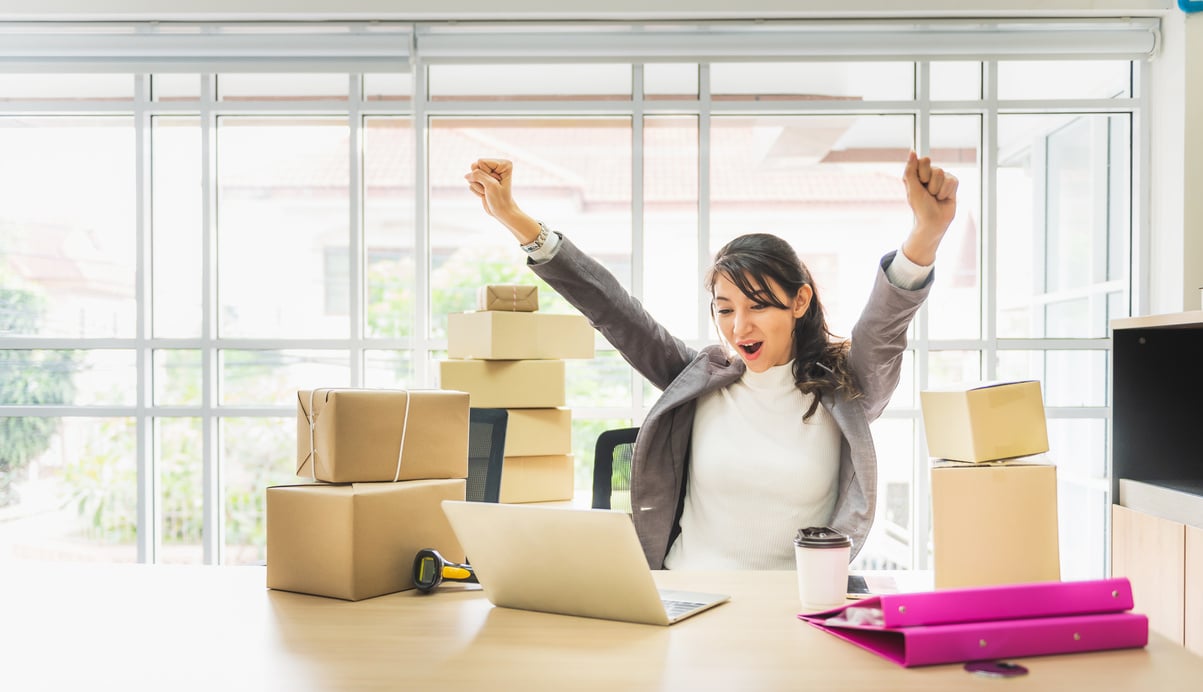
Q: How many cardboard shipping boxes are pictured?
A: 9